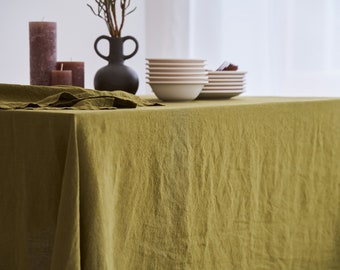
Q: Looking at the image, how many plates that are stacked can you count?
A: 6